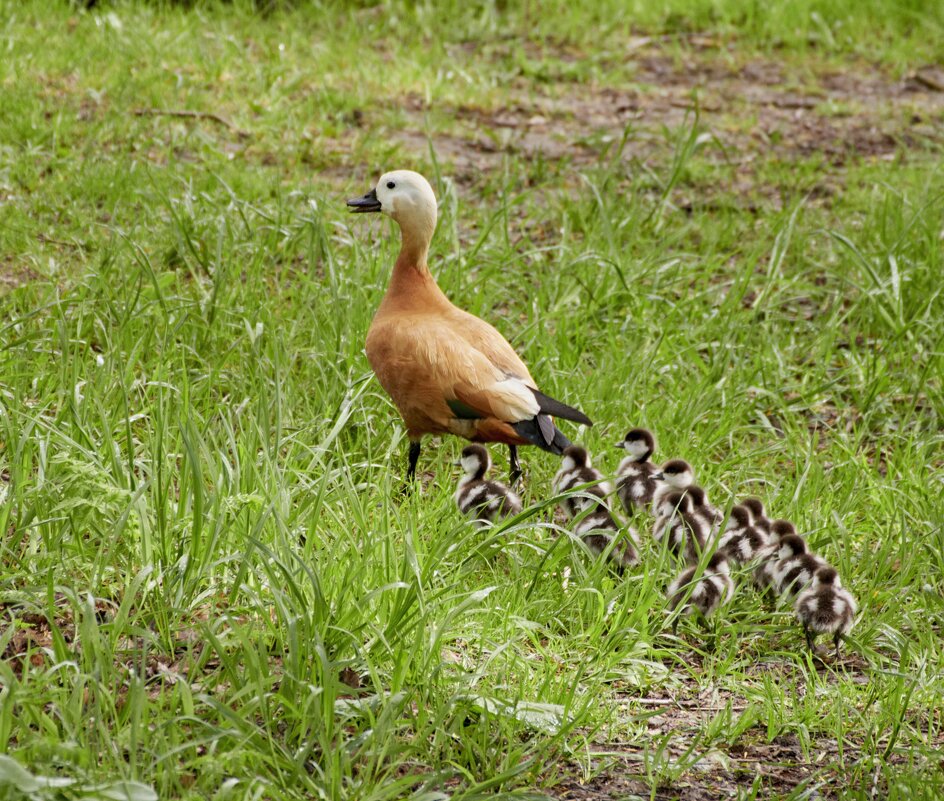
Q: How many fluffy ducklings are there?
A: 13